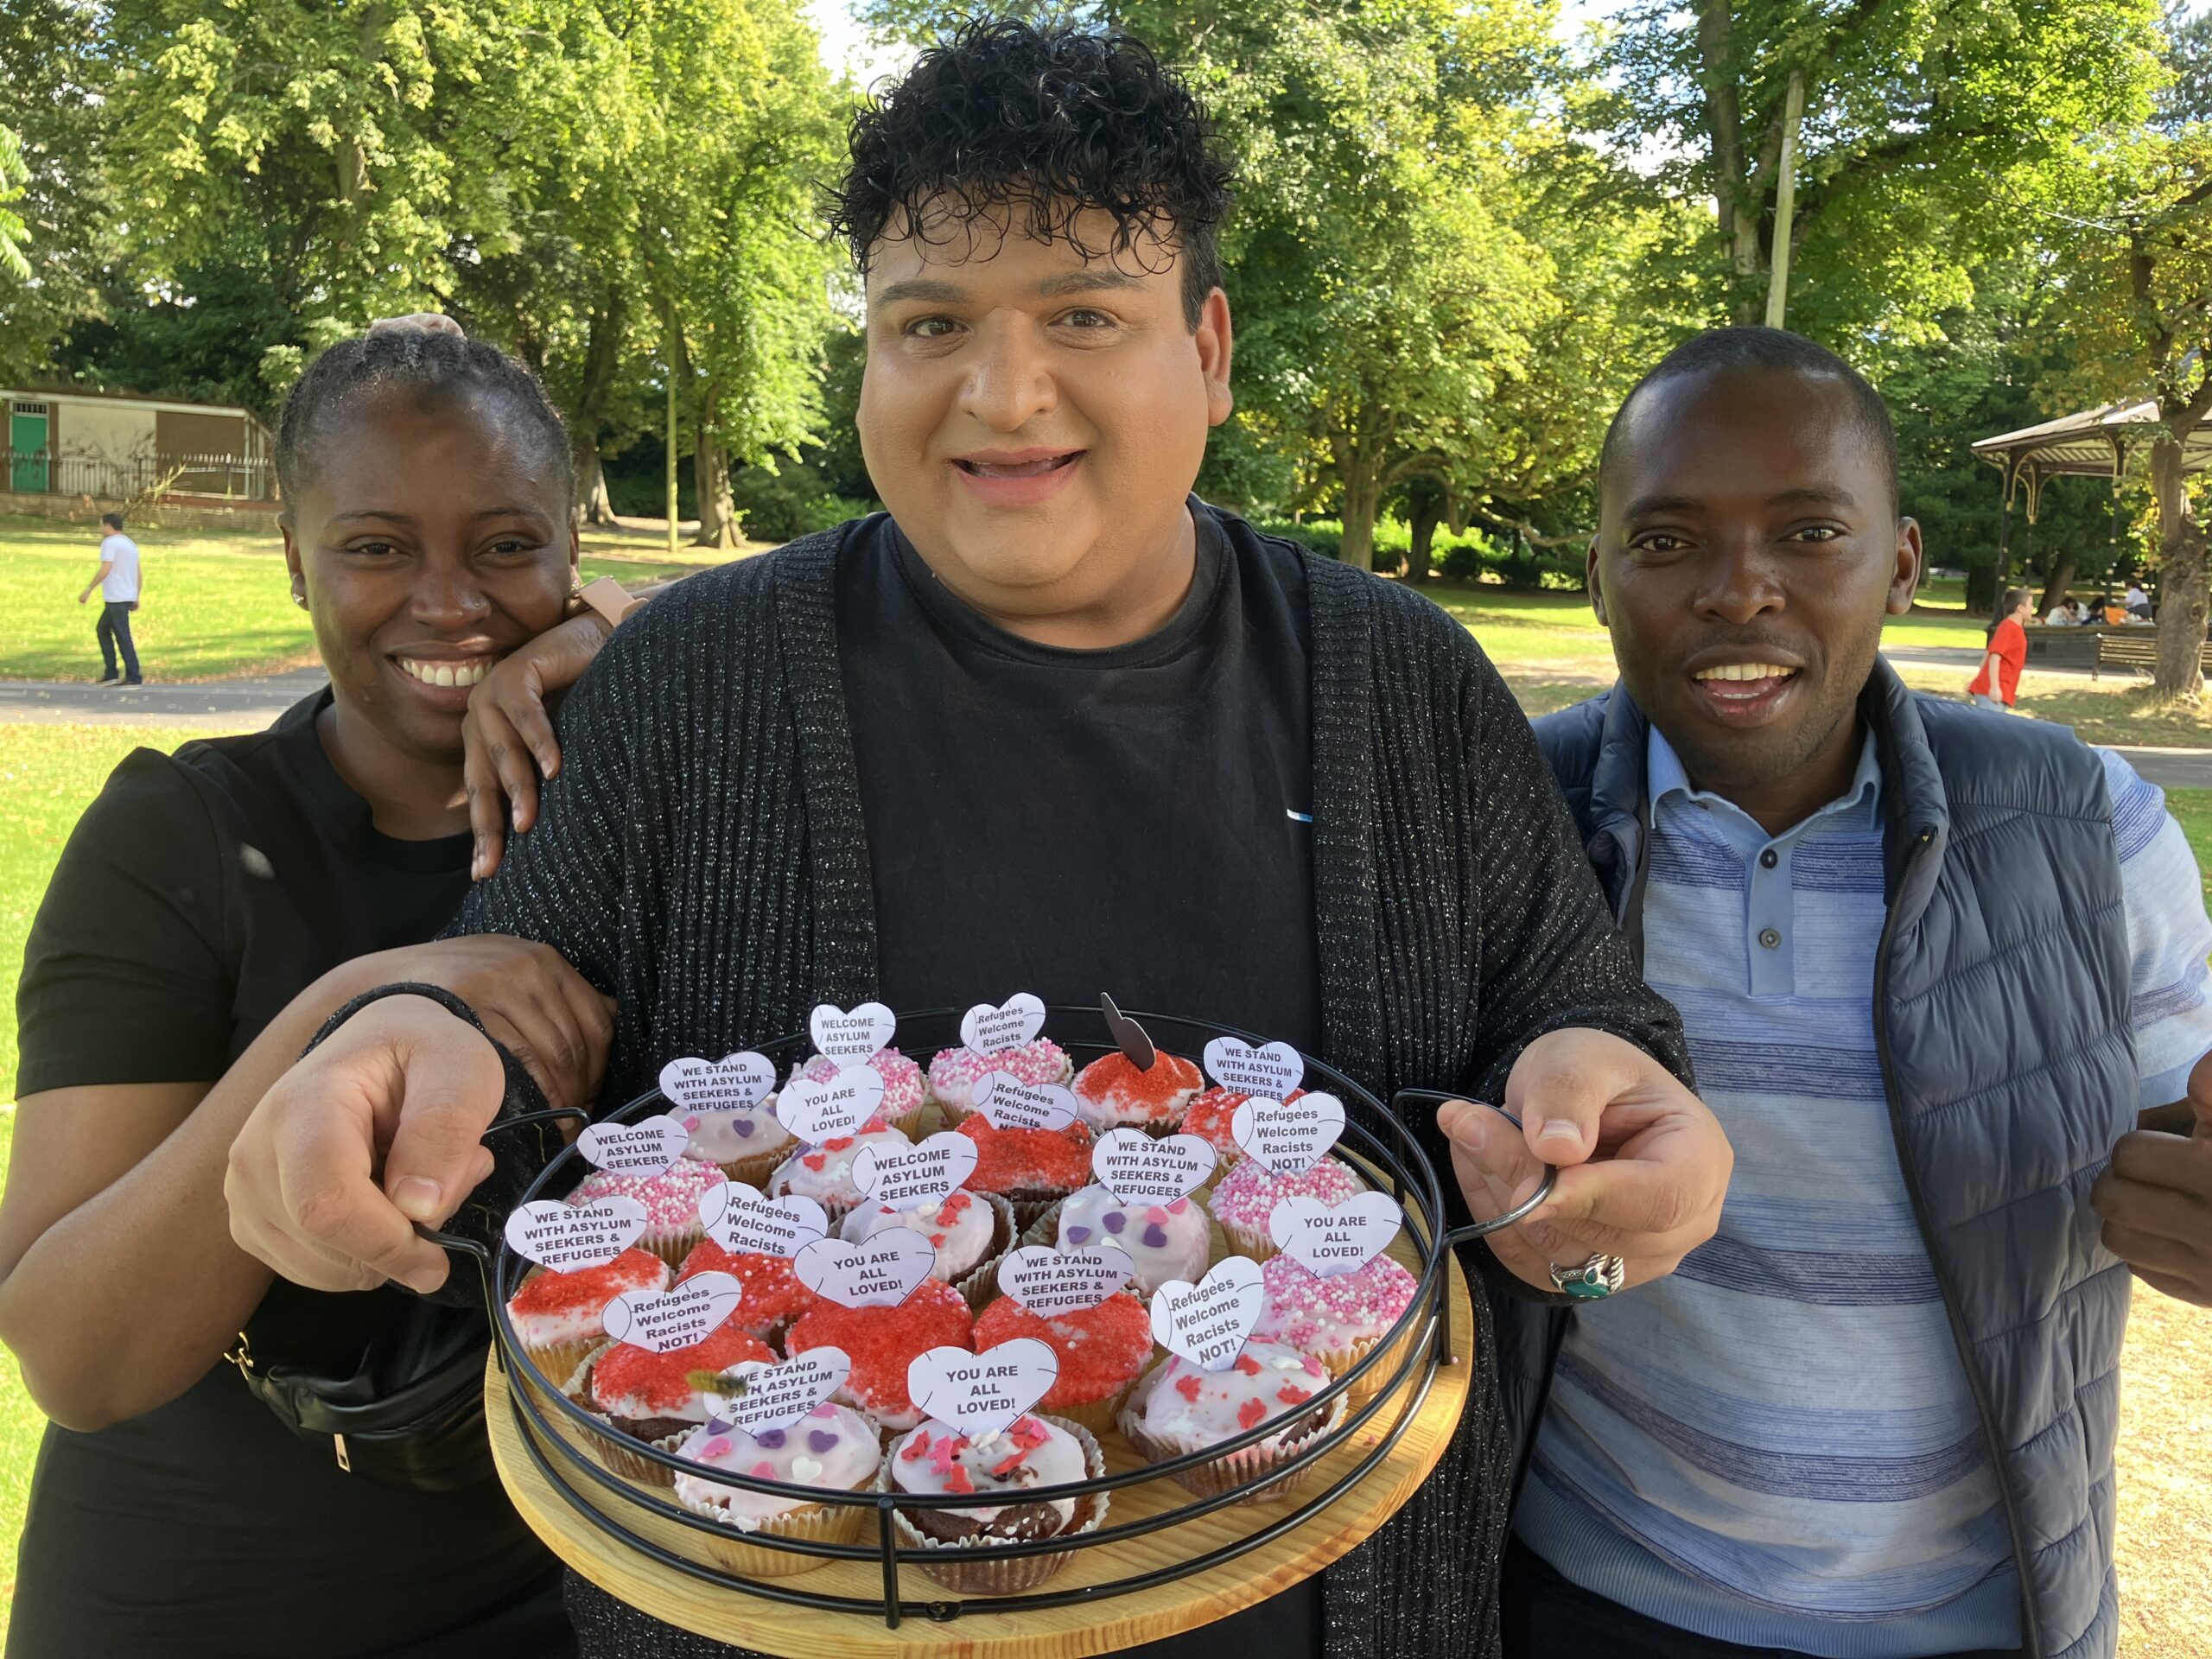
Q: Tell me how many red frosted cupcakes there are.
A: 8